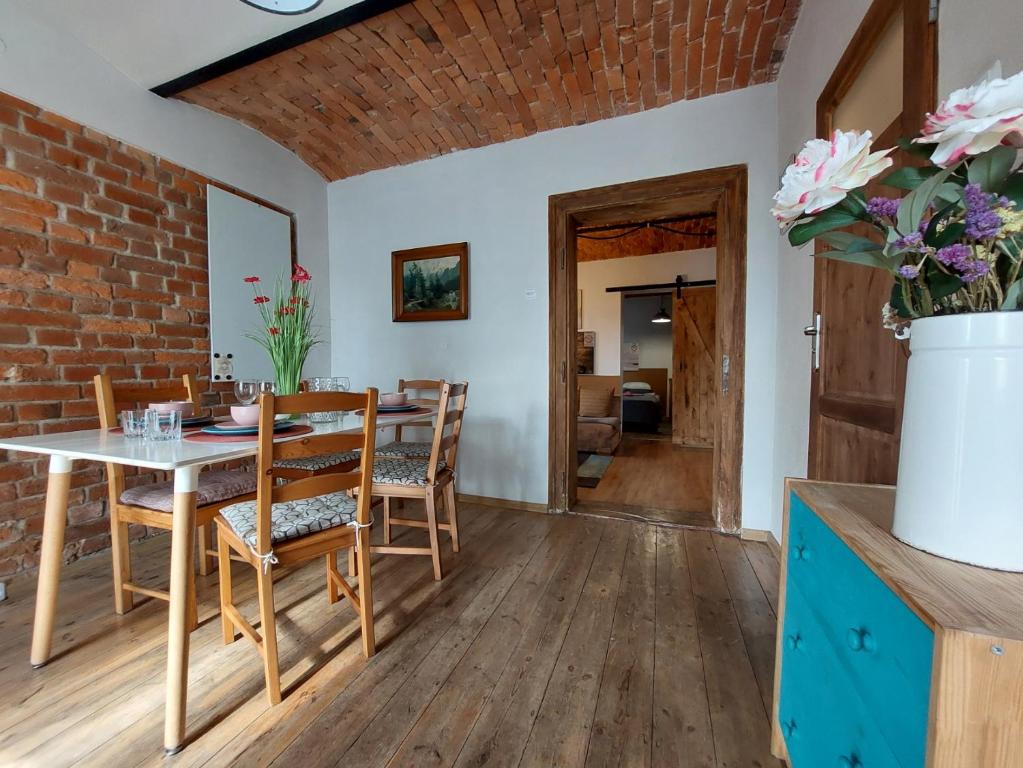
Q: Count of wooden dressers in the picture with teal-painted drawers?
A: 1